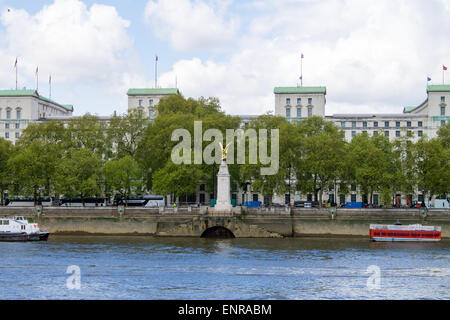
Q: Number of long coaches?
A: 3